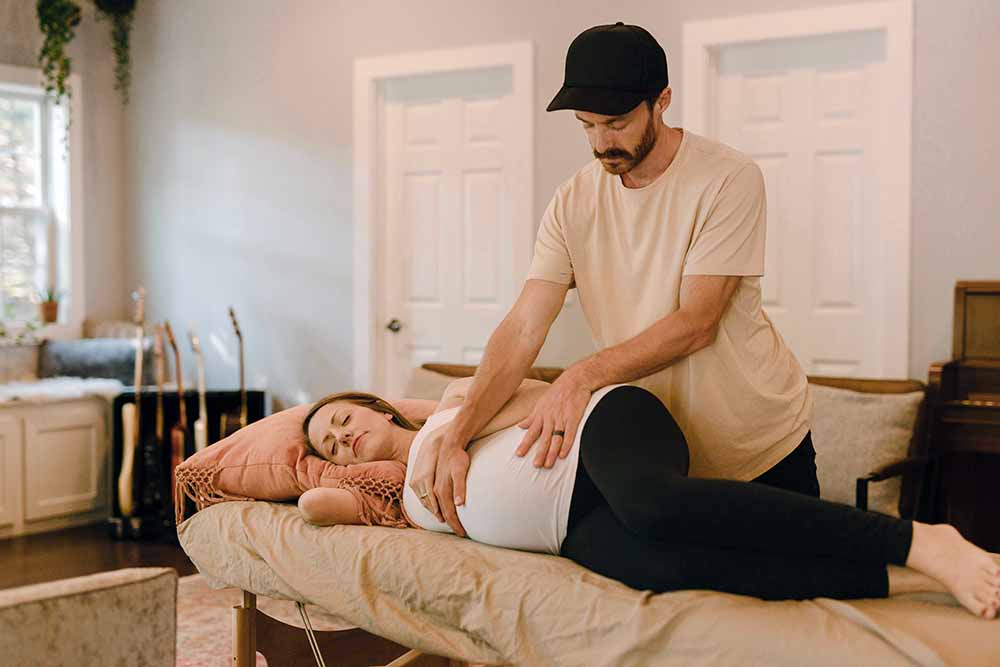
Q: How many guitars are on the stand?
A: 5